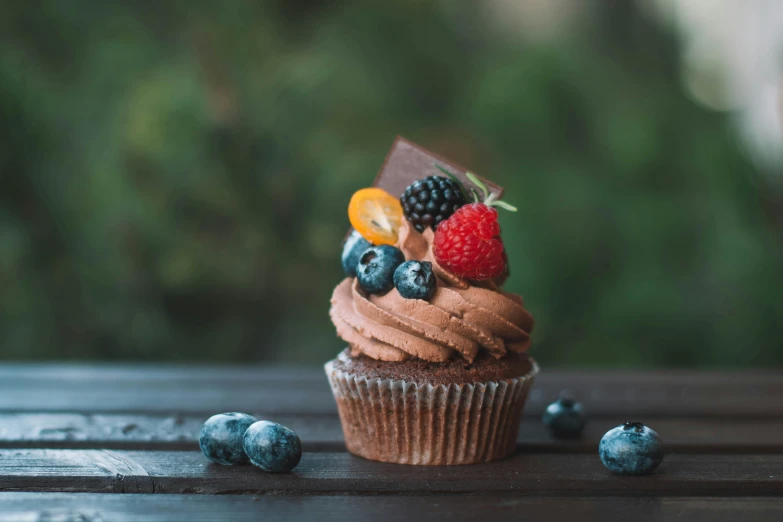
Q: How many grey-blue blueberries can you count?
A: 7